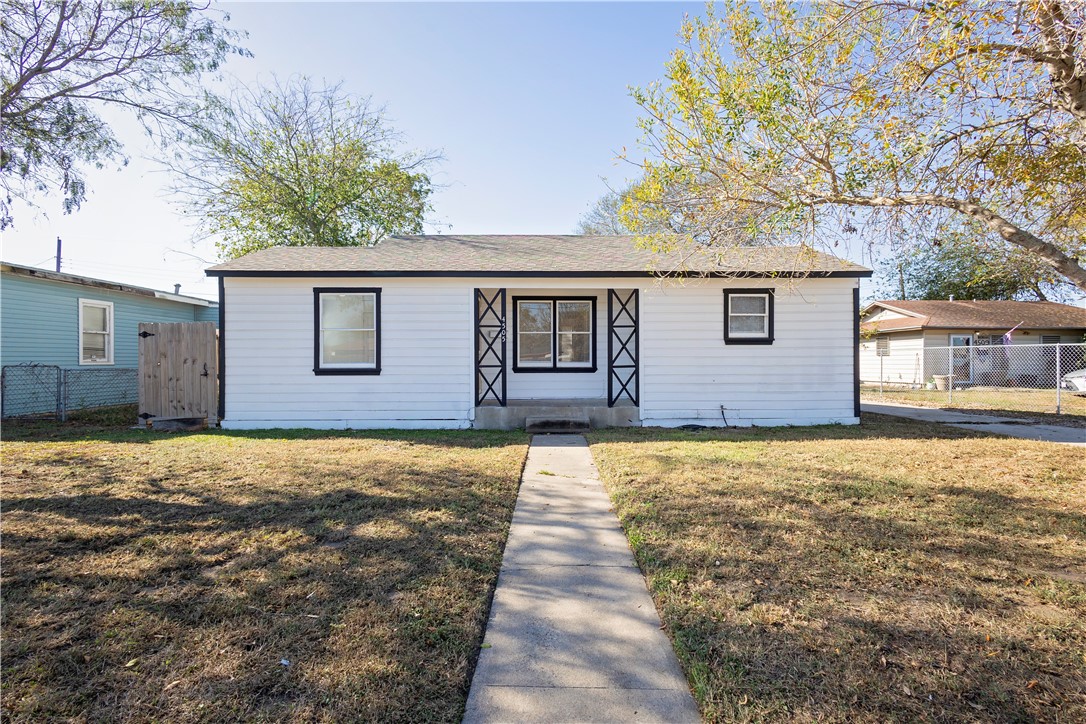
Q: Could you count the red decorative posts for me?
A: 0